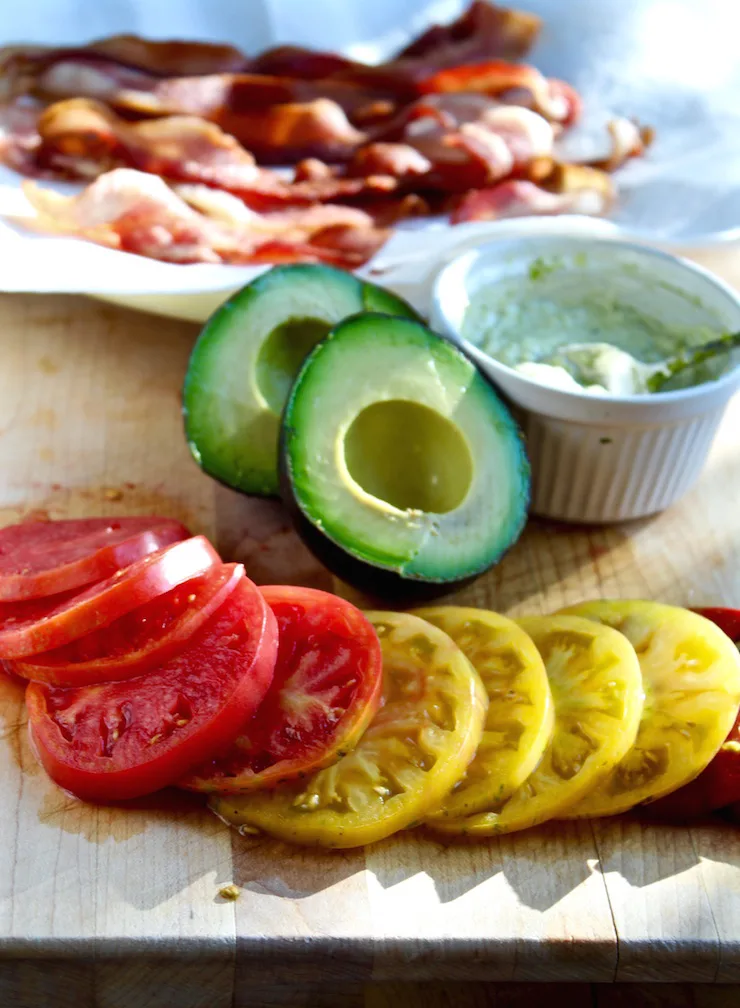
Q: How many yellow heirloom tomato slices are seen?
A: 4